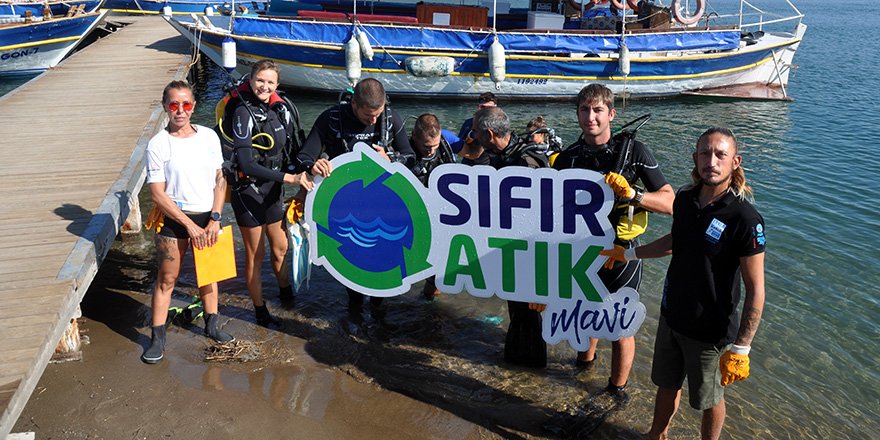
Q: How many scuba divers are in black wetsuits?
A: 5